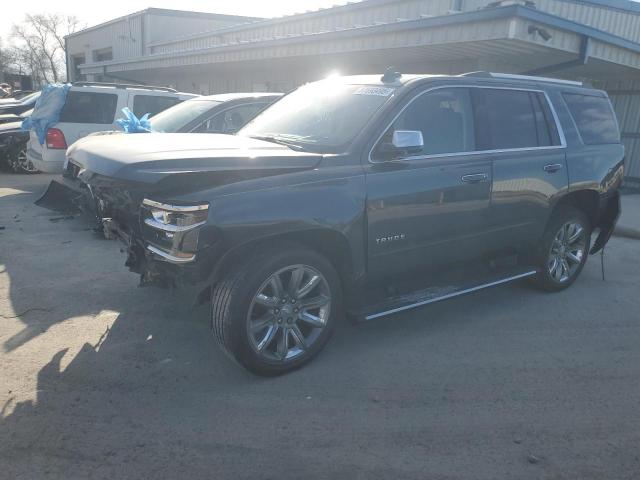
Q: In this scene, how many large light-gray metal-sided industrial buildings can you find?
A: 1